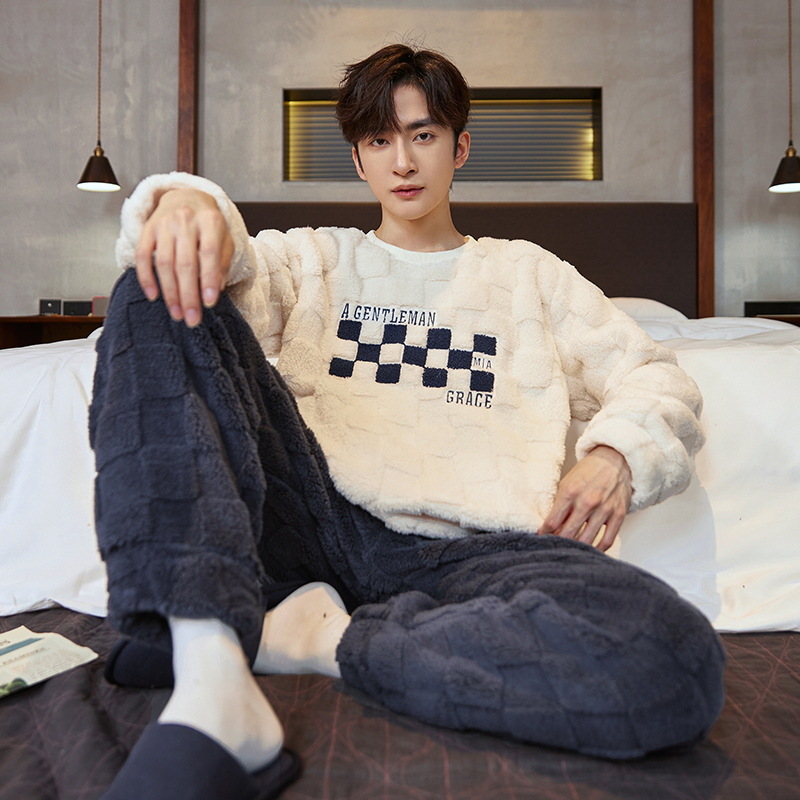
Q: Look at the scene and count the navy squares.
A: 11